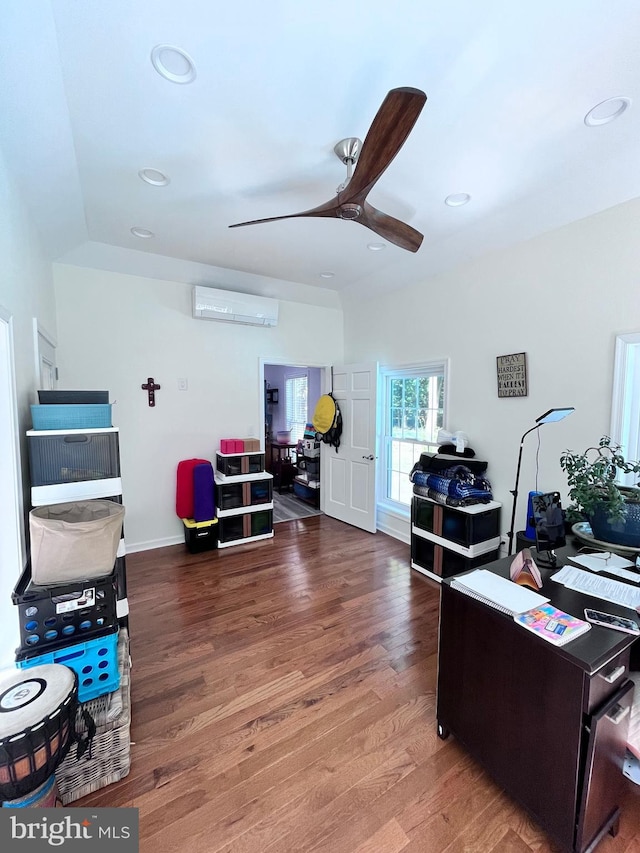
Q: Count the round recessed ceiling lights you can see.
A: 7